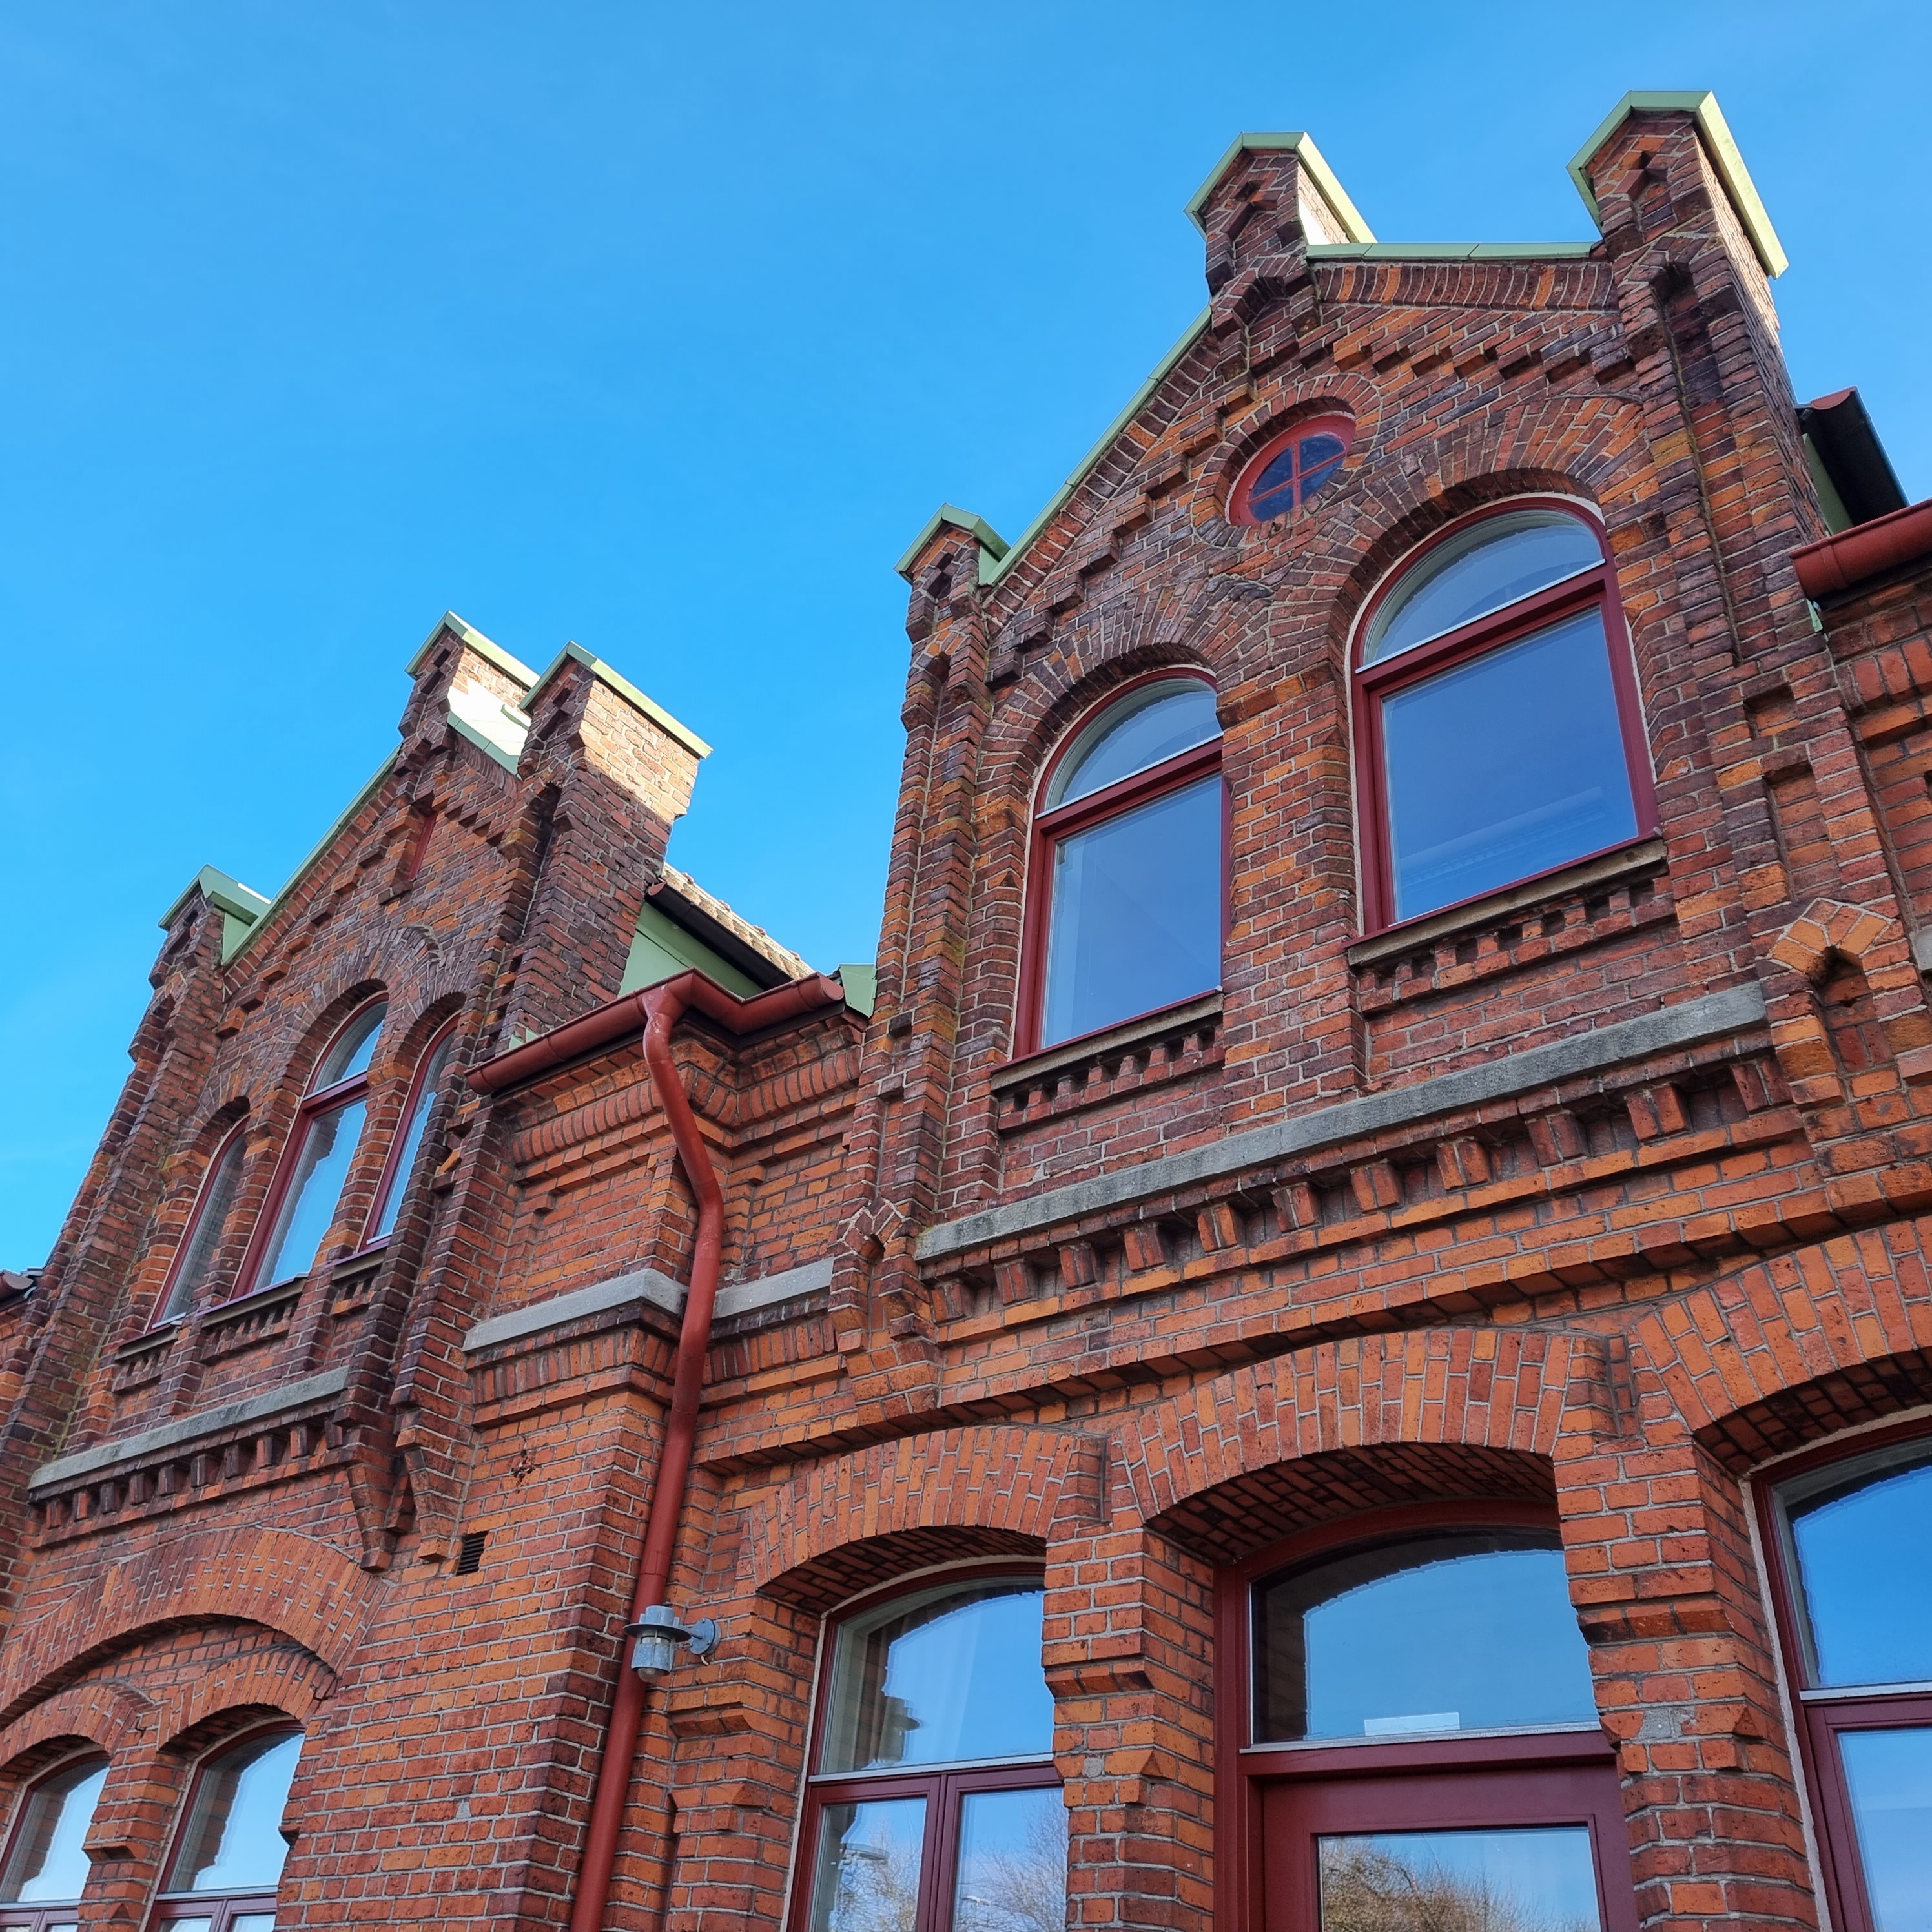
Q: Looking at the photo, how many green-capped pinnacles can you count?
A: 6